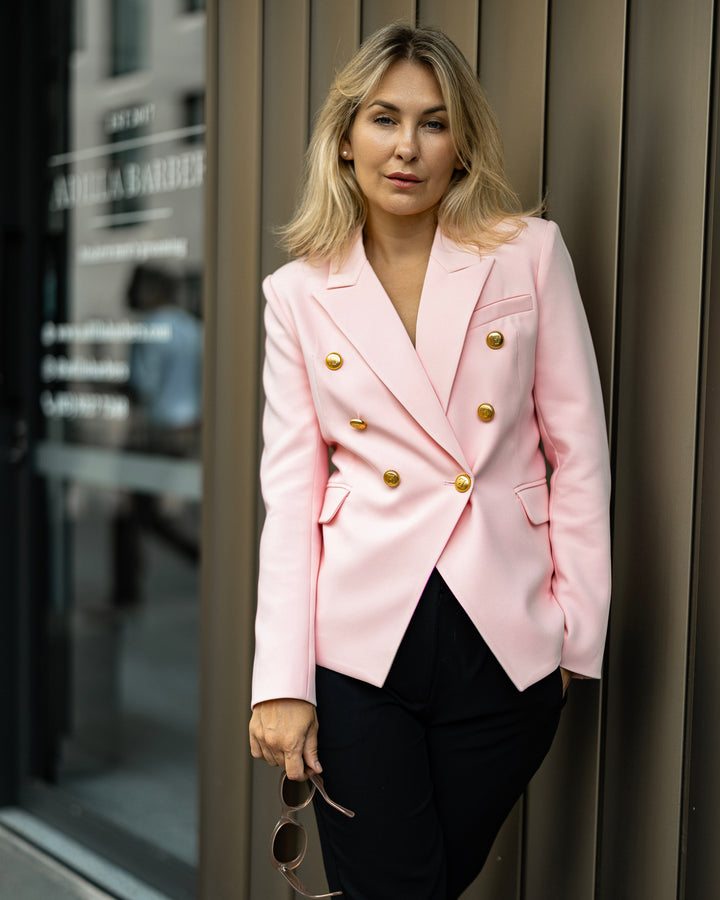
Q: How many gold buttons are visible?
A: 6